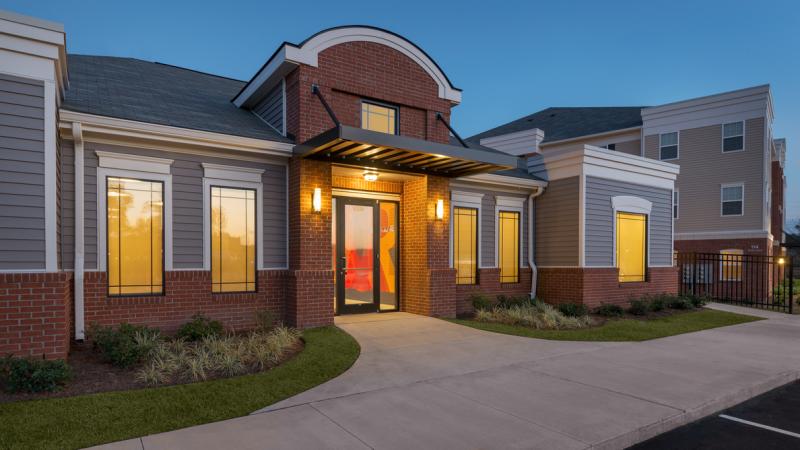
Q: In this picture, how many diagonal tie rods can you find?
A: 2